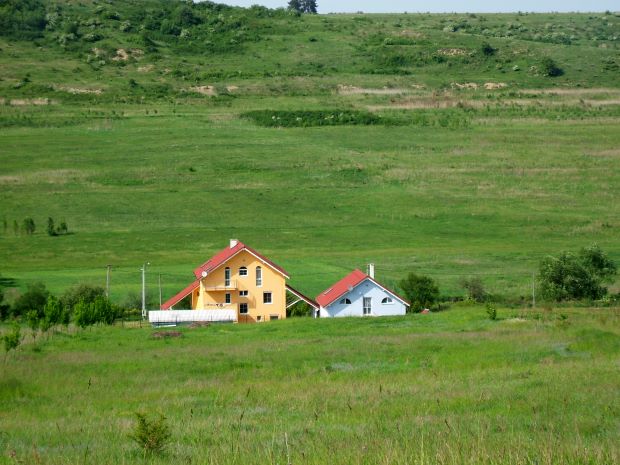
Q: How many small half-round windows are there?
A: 2